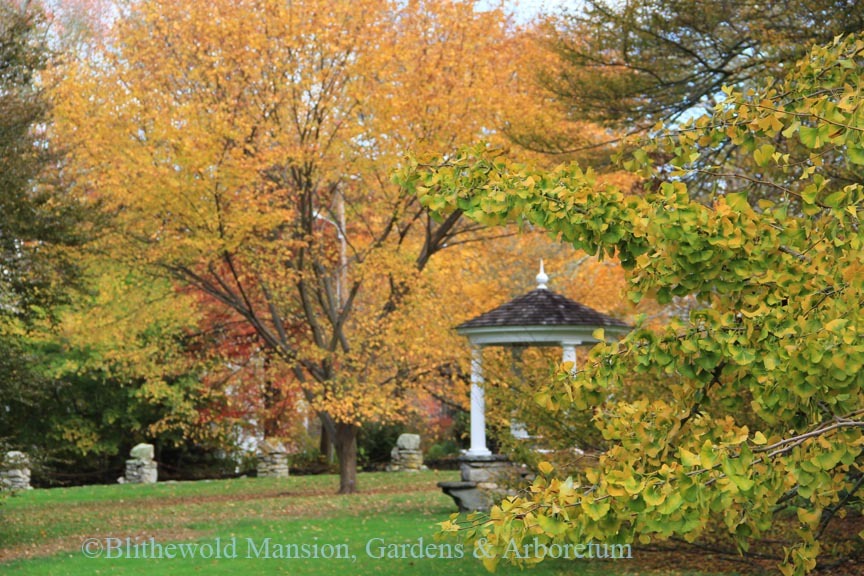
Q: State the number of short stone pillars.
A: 4